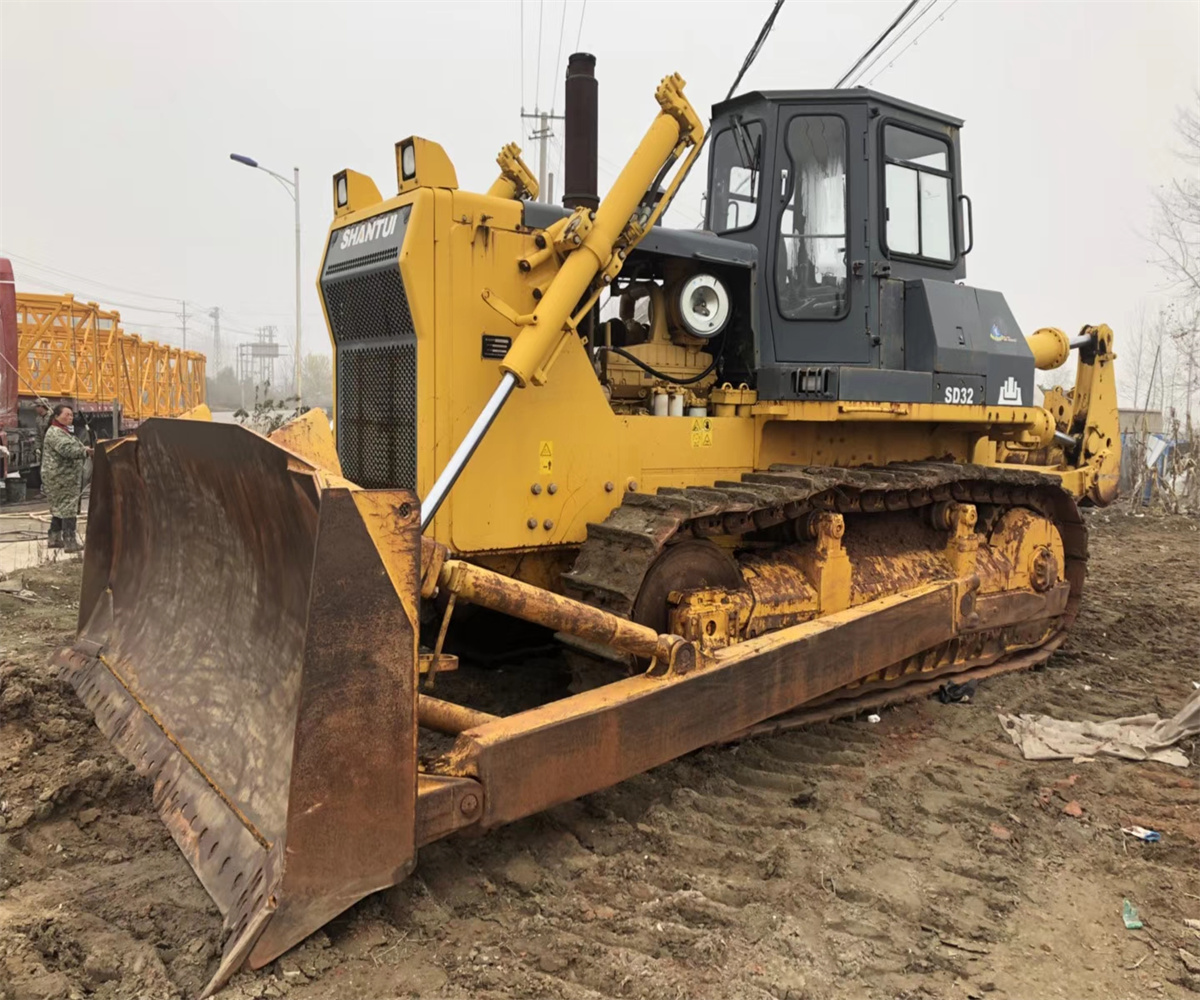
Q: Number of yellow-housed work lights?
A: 2